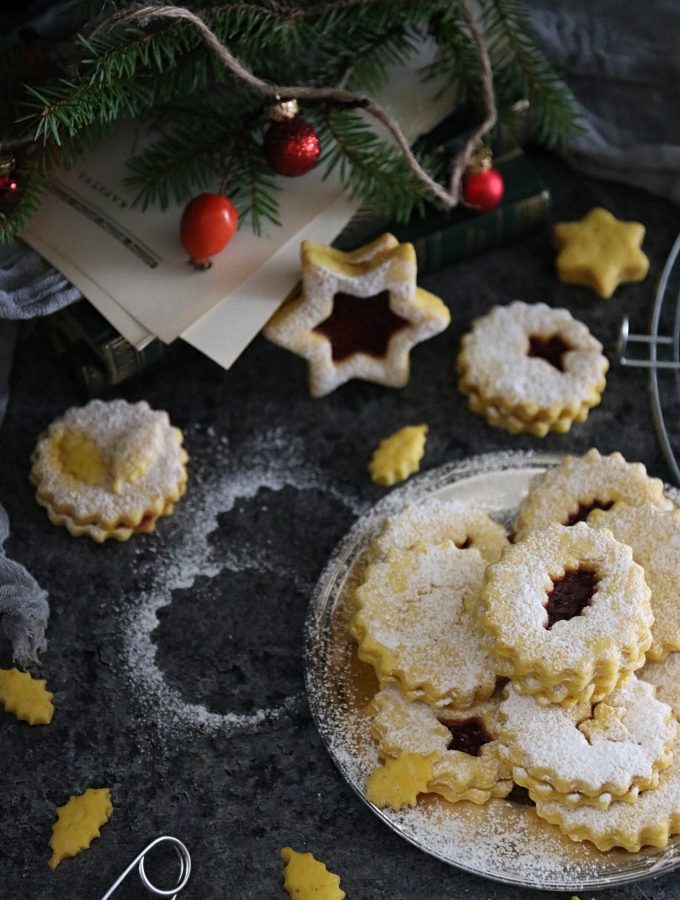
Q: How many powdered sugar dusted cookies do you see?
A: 12